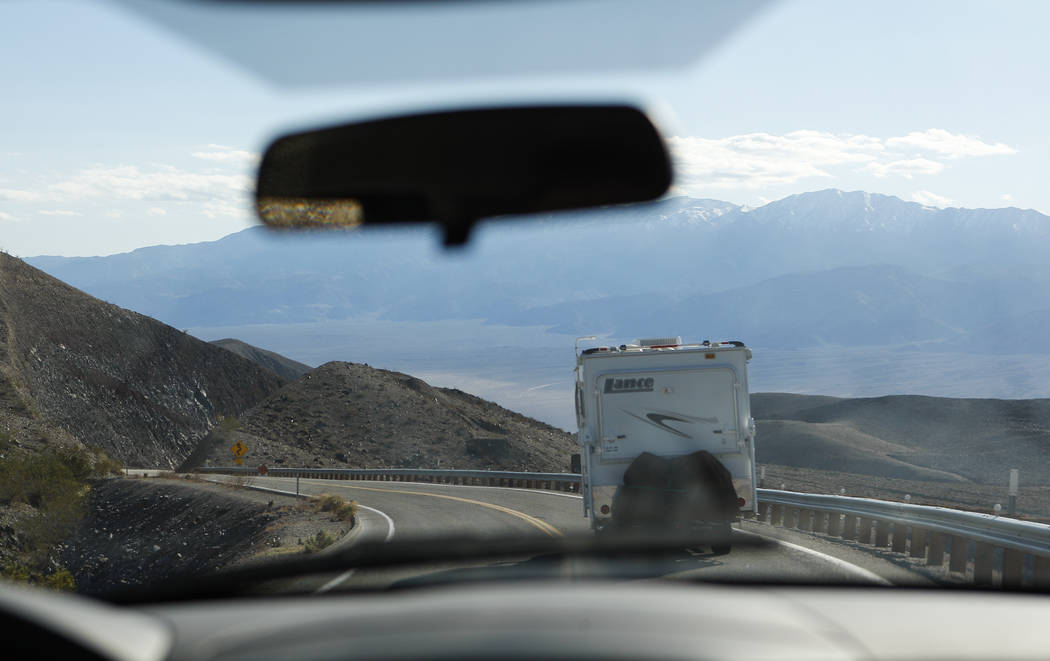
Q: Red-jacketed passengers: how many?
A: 0